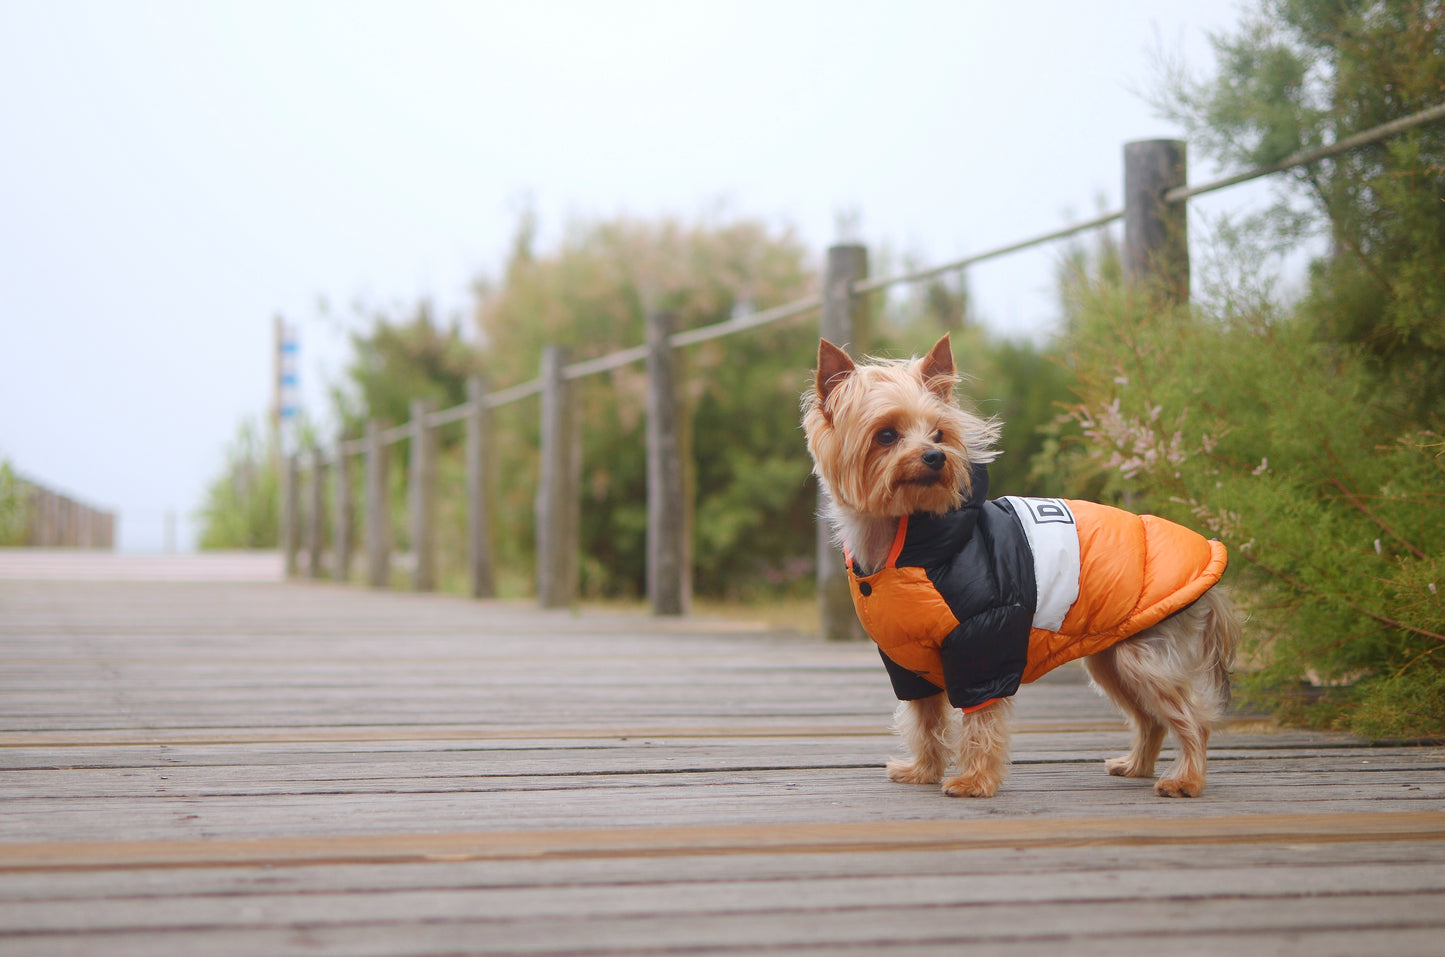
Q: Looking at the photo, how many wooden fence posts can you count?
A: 10